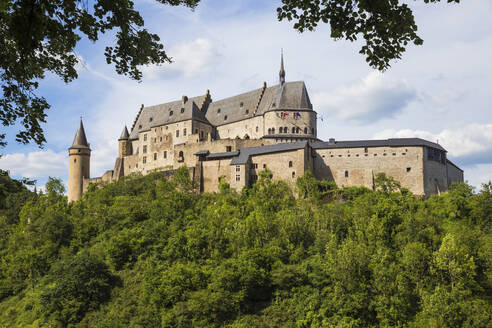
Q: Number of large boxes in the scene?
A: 0